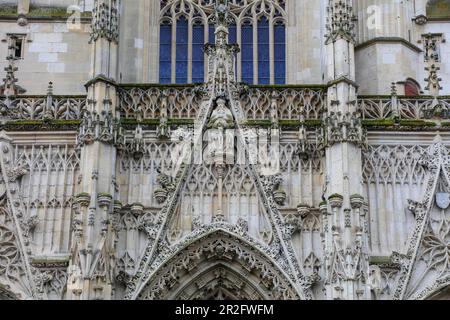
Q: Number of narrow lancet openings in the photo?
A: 8